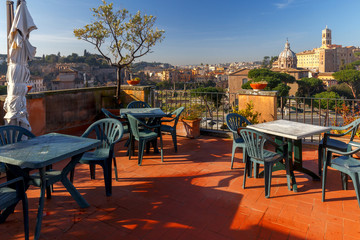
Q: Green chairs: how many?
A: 11